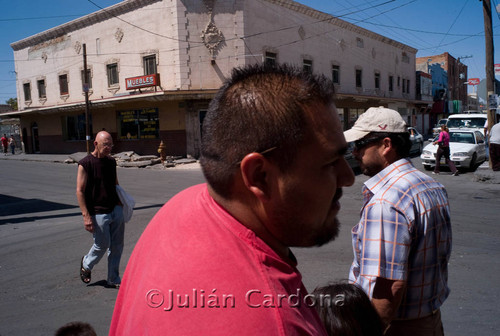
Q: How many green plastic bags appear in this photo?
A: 0